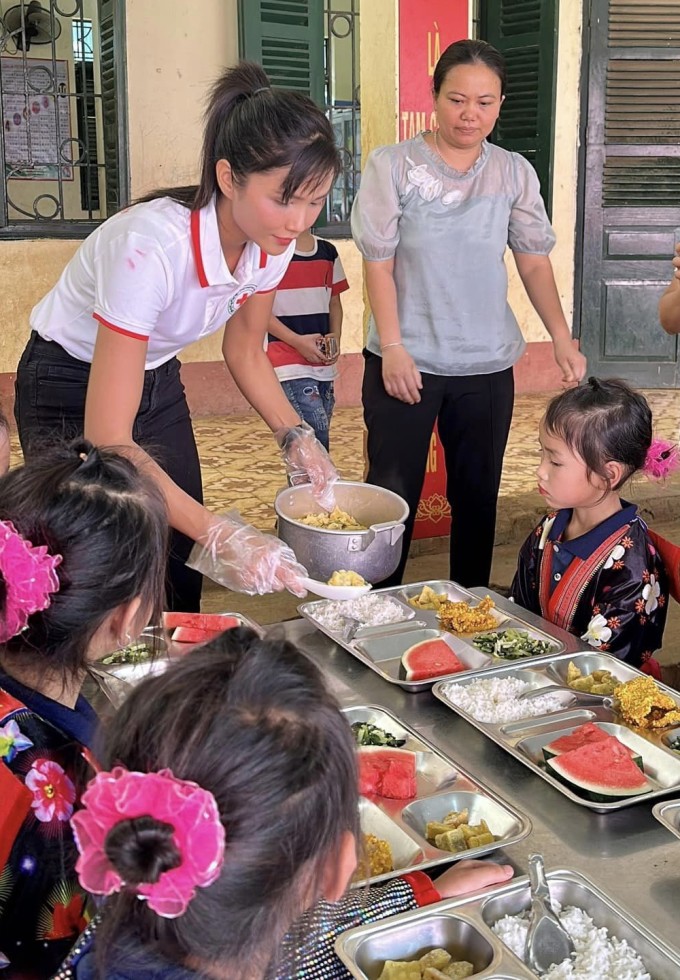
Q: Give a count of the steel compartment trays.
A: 6